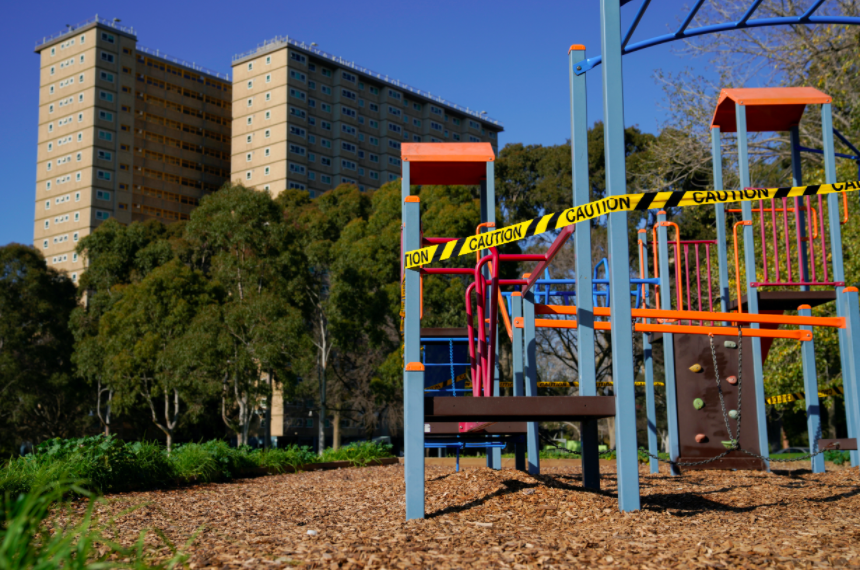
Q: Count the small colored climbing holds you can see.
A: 7